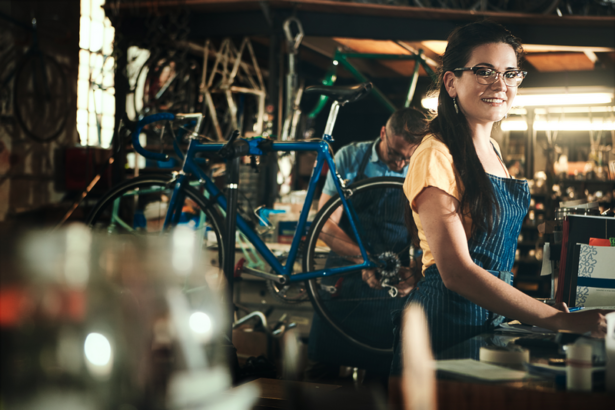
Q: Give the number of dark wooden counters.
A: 1